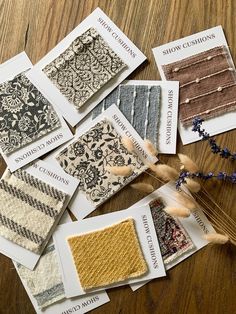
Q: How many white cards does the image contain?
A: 9